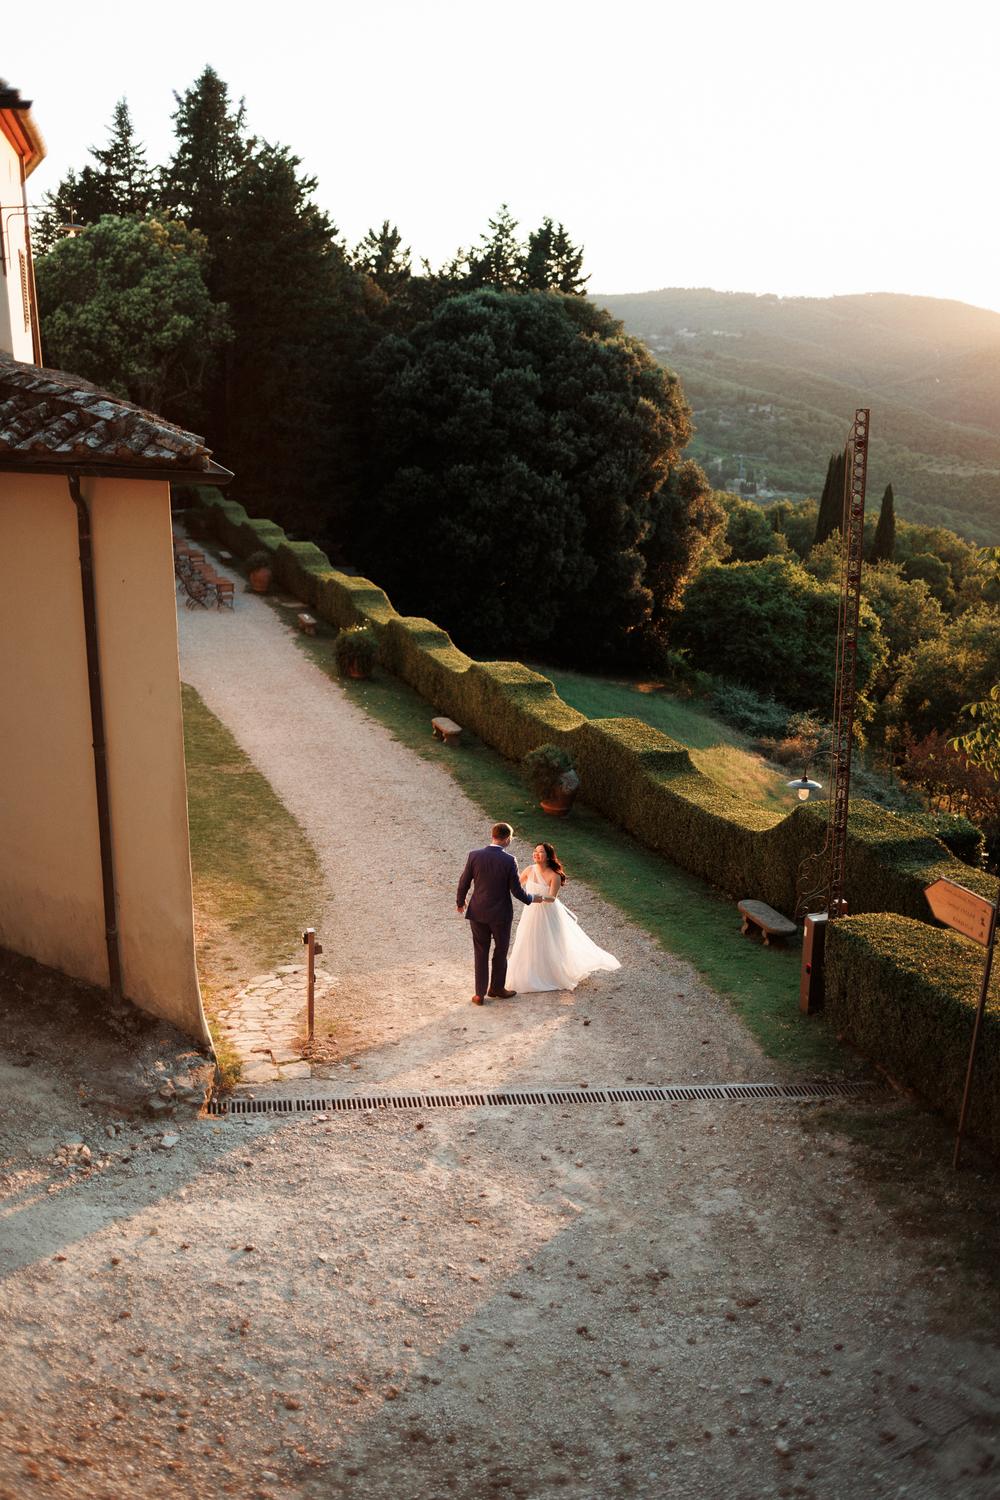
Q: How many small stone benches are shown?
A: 3